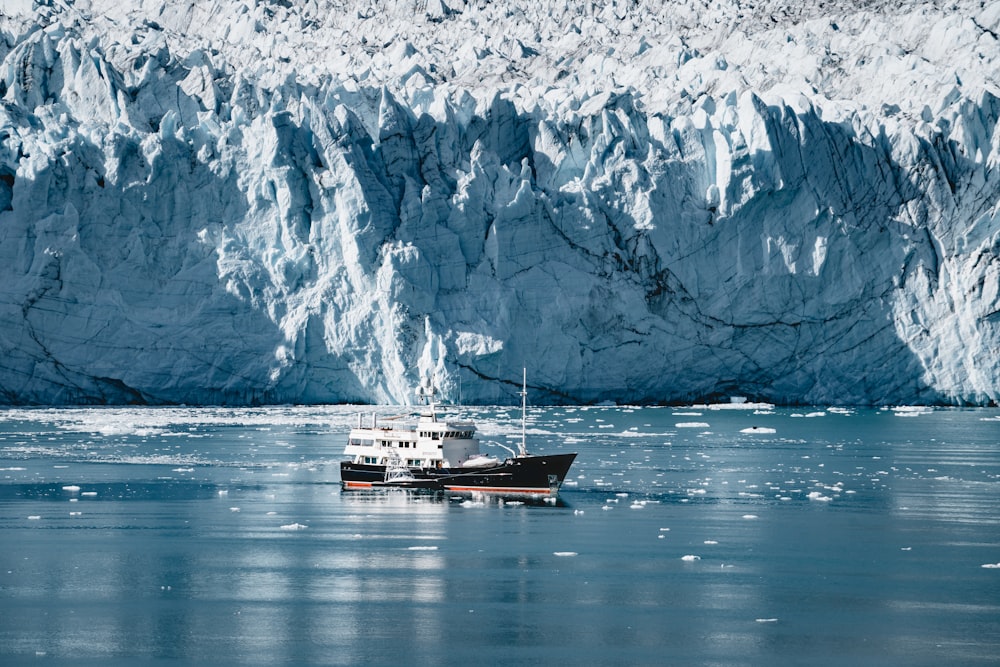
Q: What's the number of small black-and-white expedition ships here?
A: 1